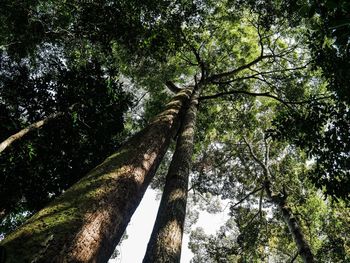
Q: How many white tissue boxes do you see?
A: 0